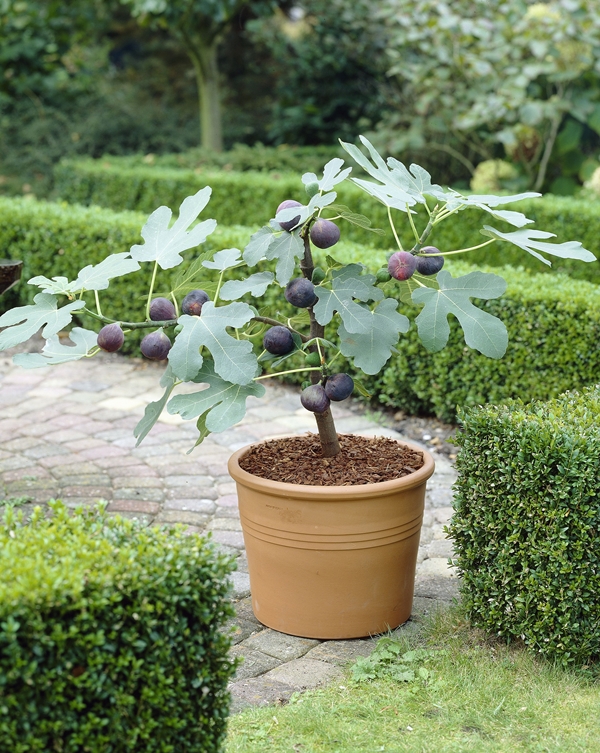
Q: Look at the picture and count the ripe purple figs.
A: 12